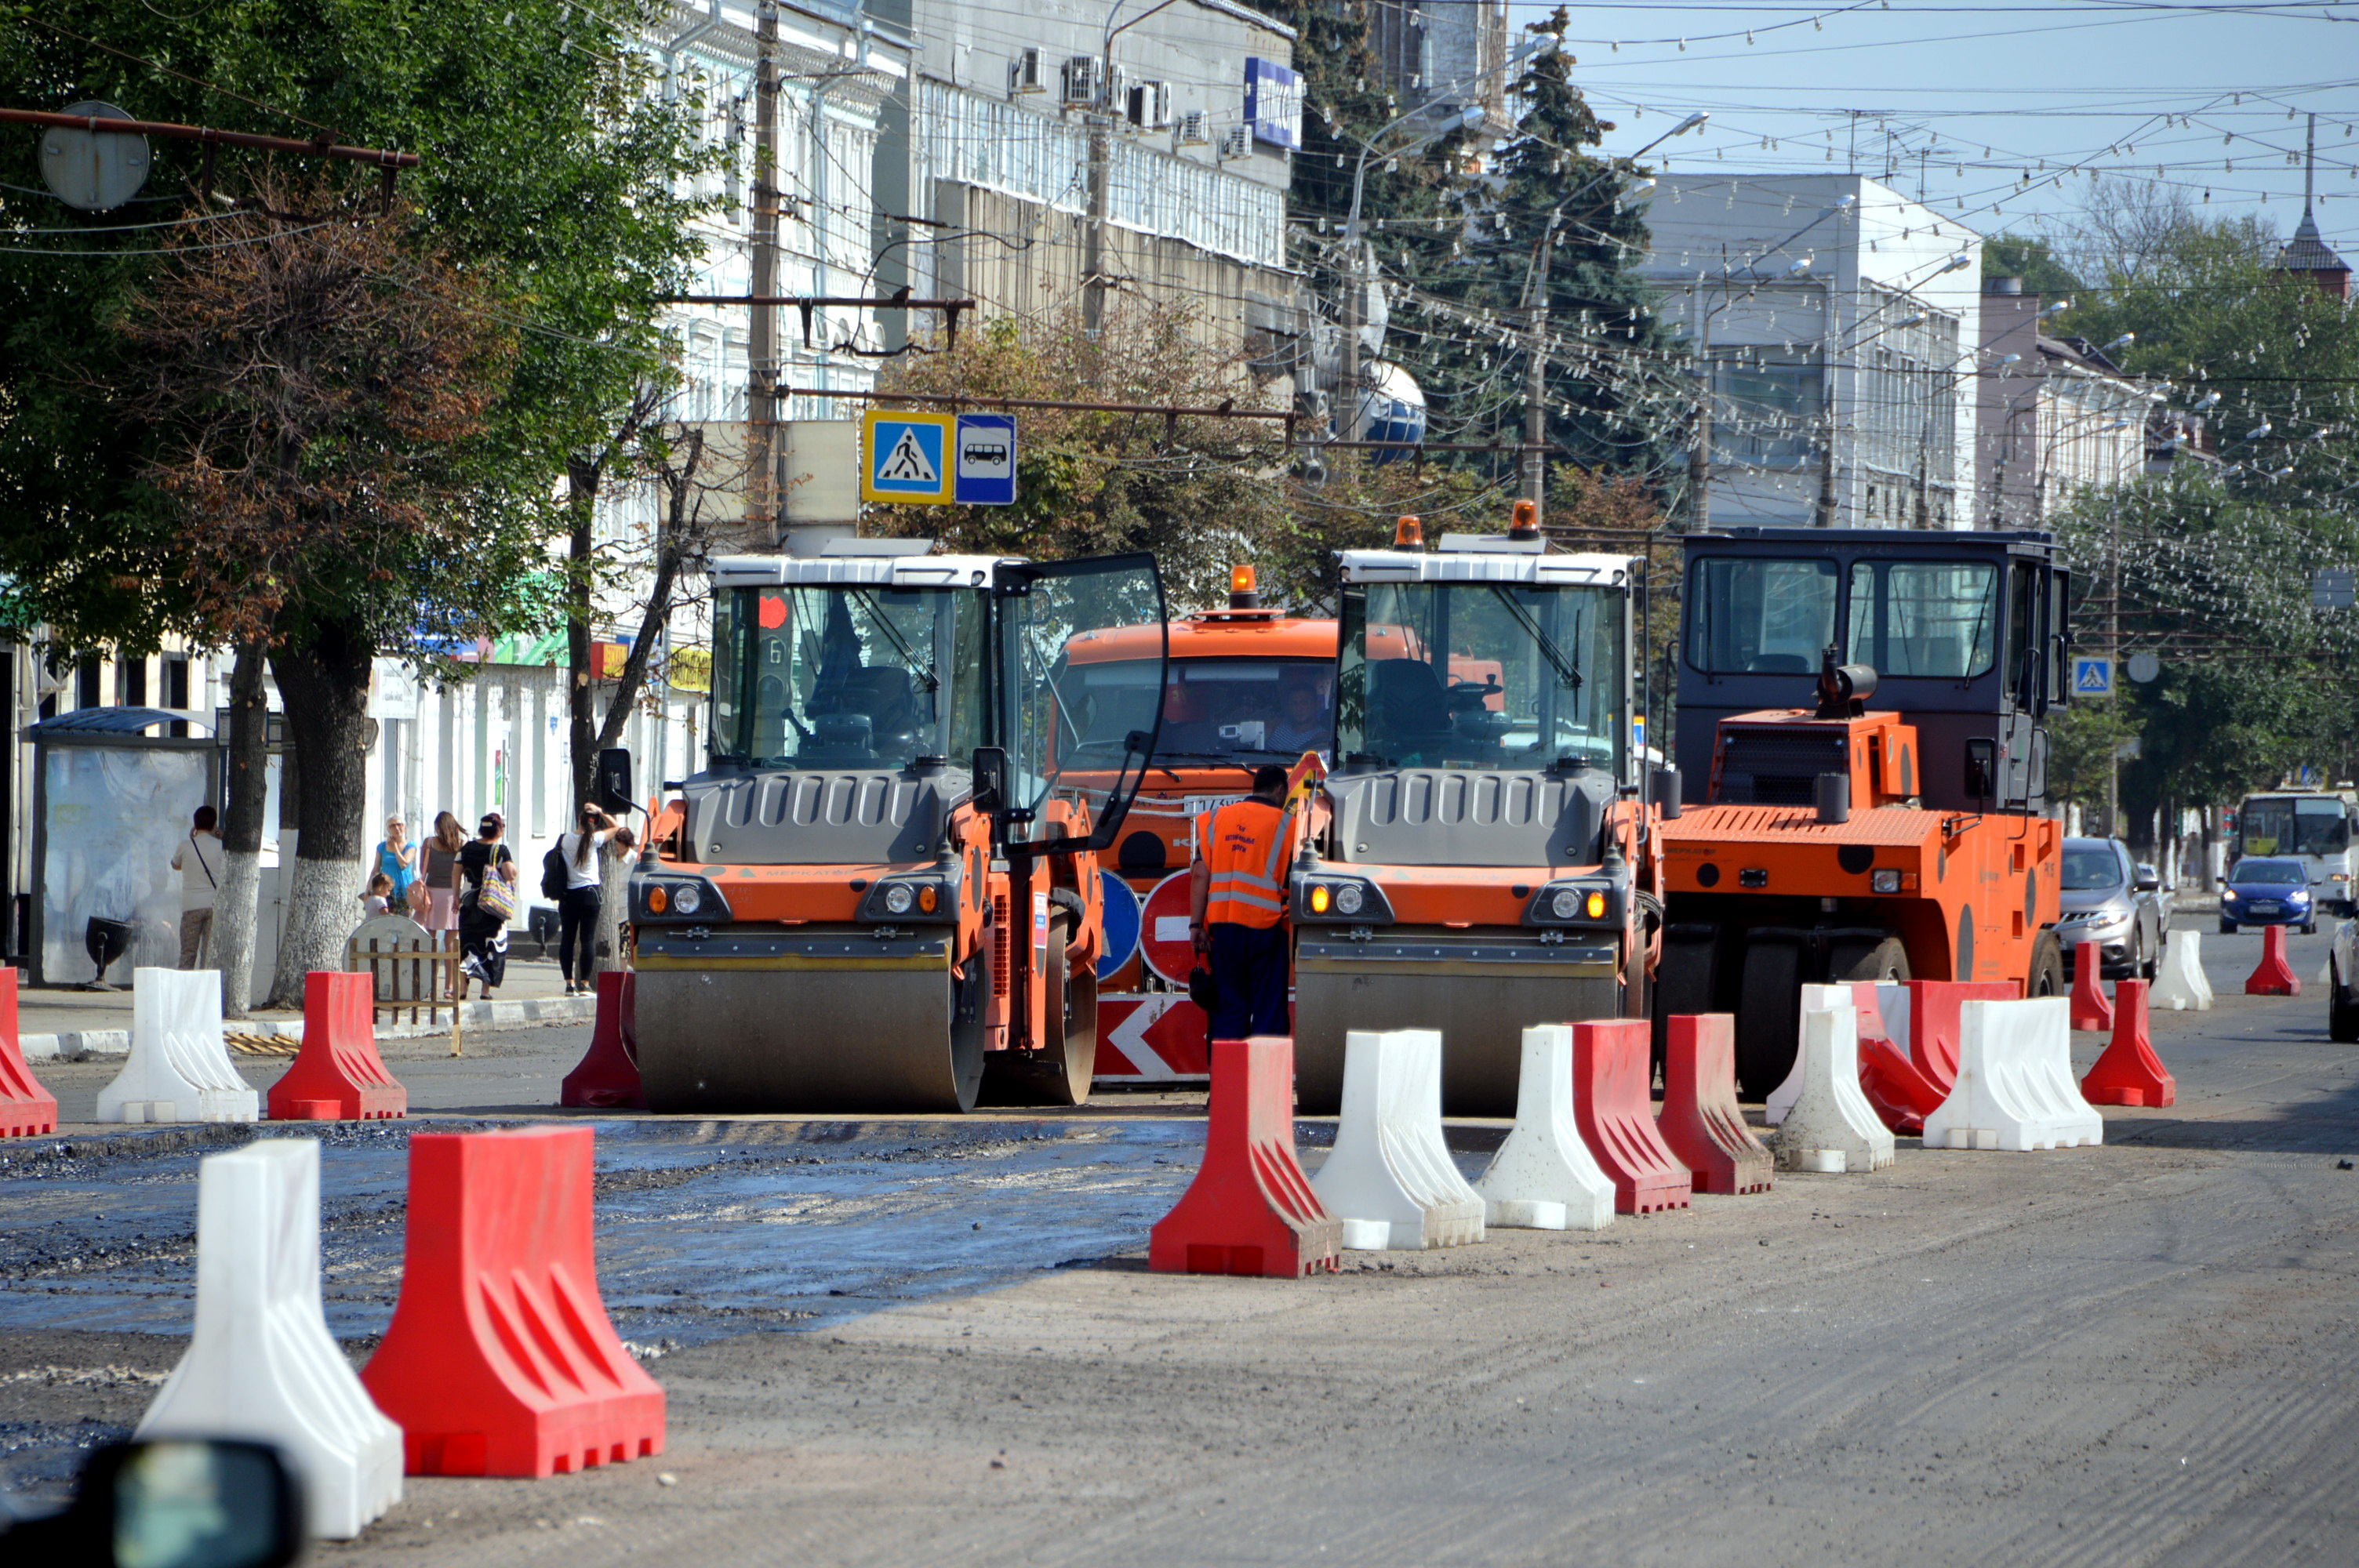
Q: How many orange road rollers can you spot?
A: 3